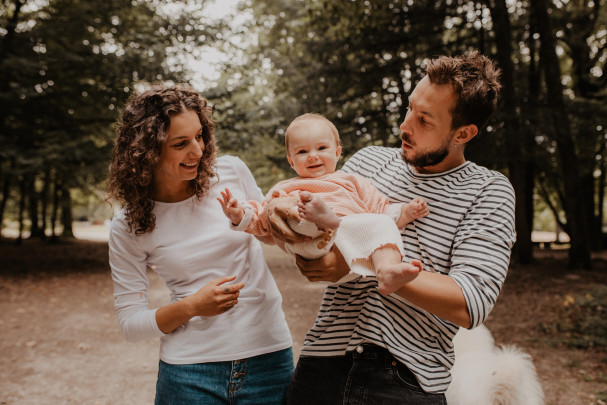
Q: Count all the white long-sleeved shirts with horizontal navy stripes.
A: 1